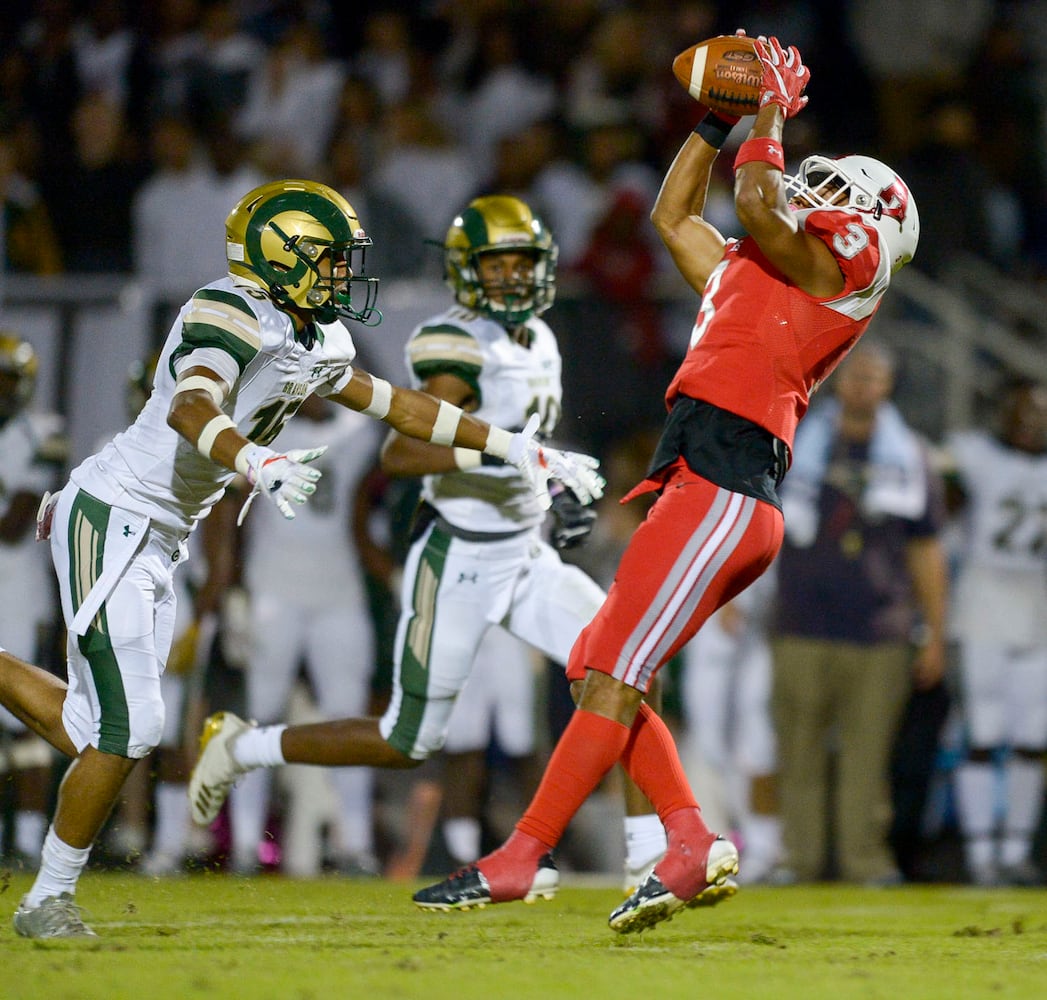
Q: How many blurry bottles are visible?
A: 0